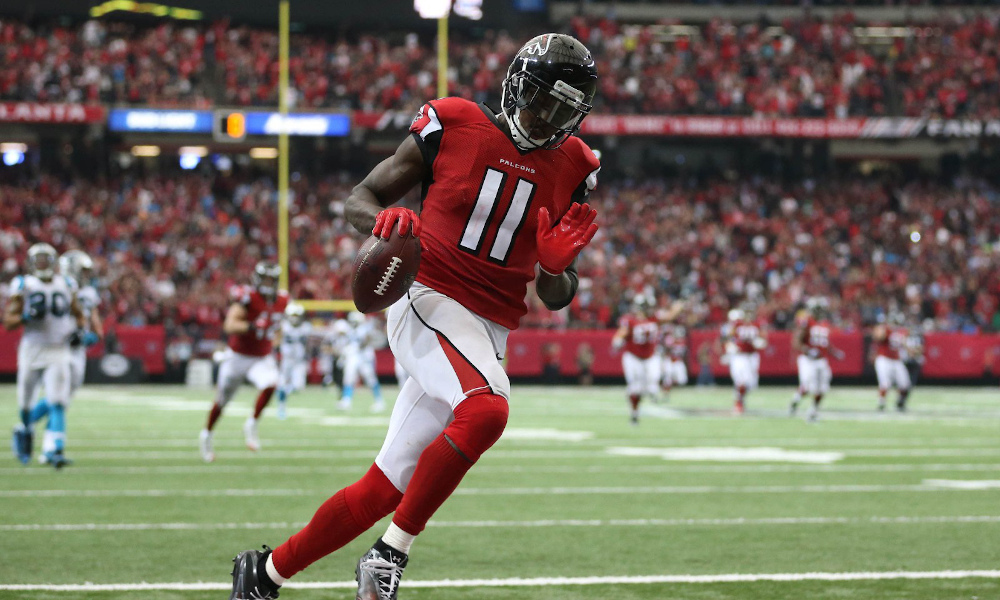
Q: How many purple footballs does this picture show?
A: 0